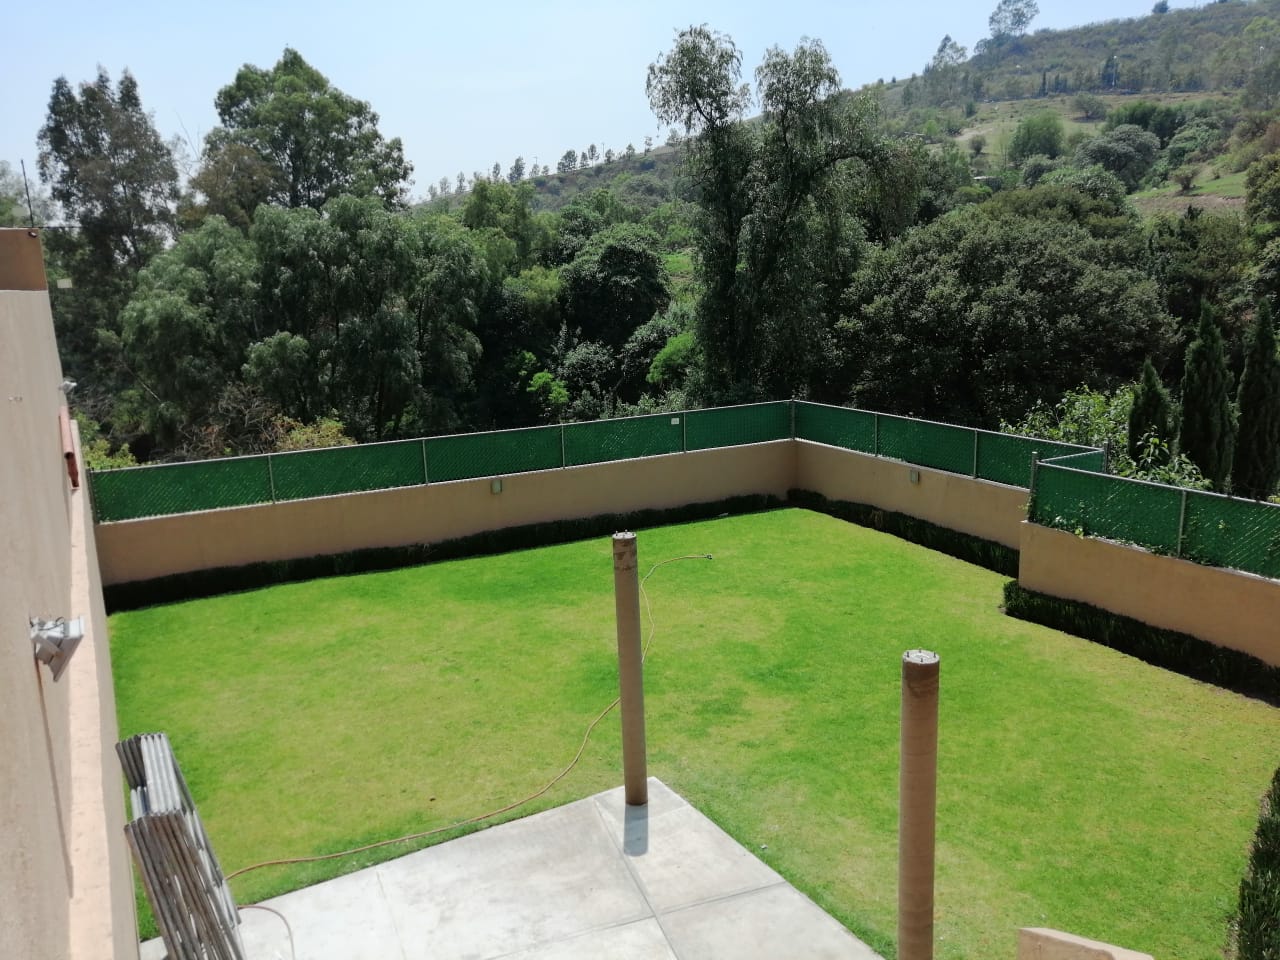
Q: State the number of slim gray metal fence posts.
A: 11